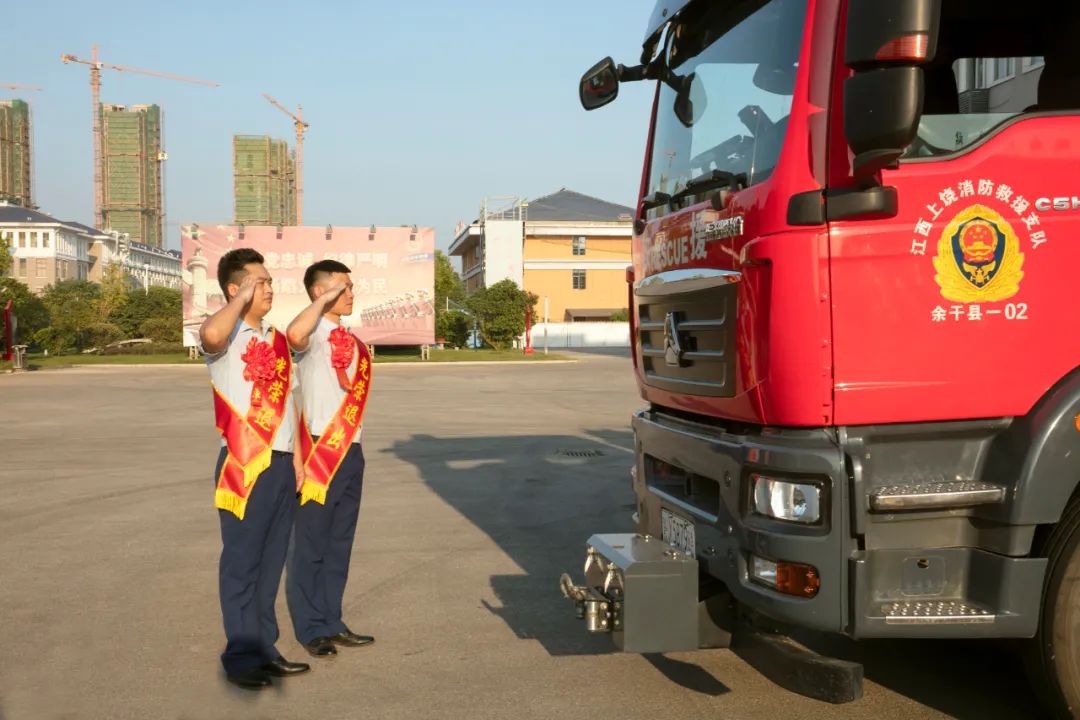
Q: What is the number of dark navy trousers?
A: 2